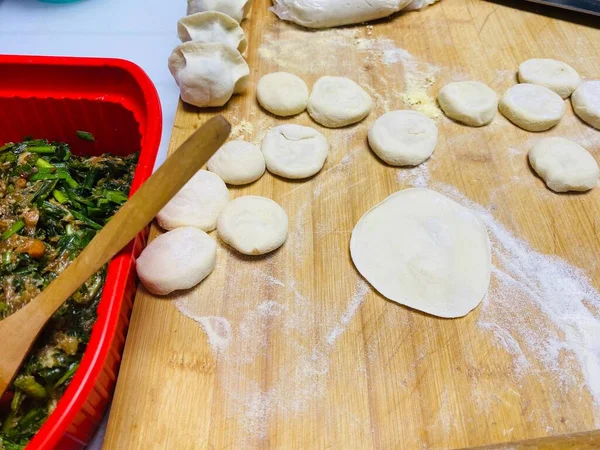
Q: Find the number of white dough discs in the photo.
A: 14